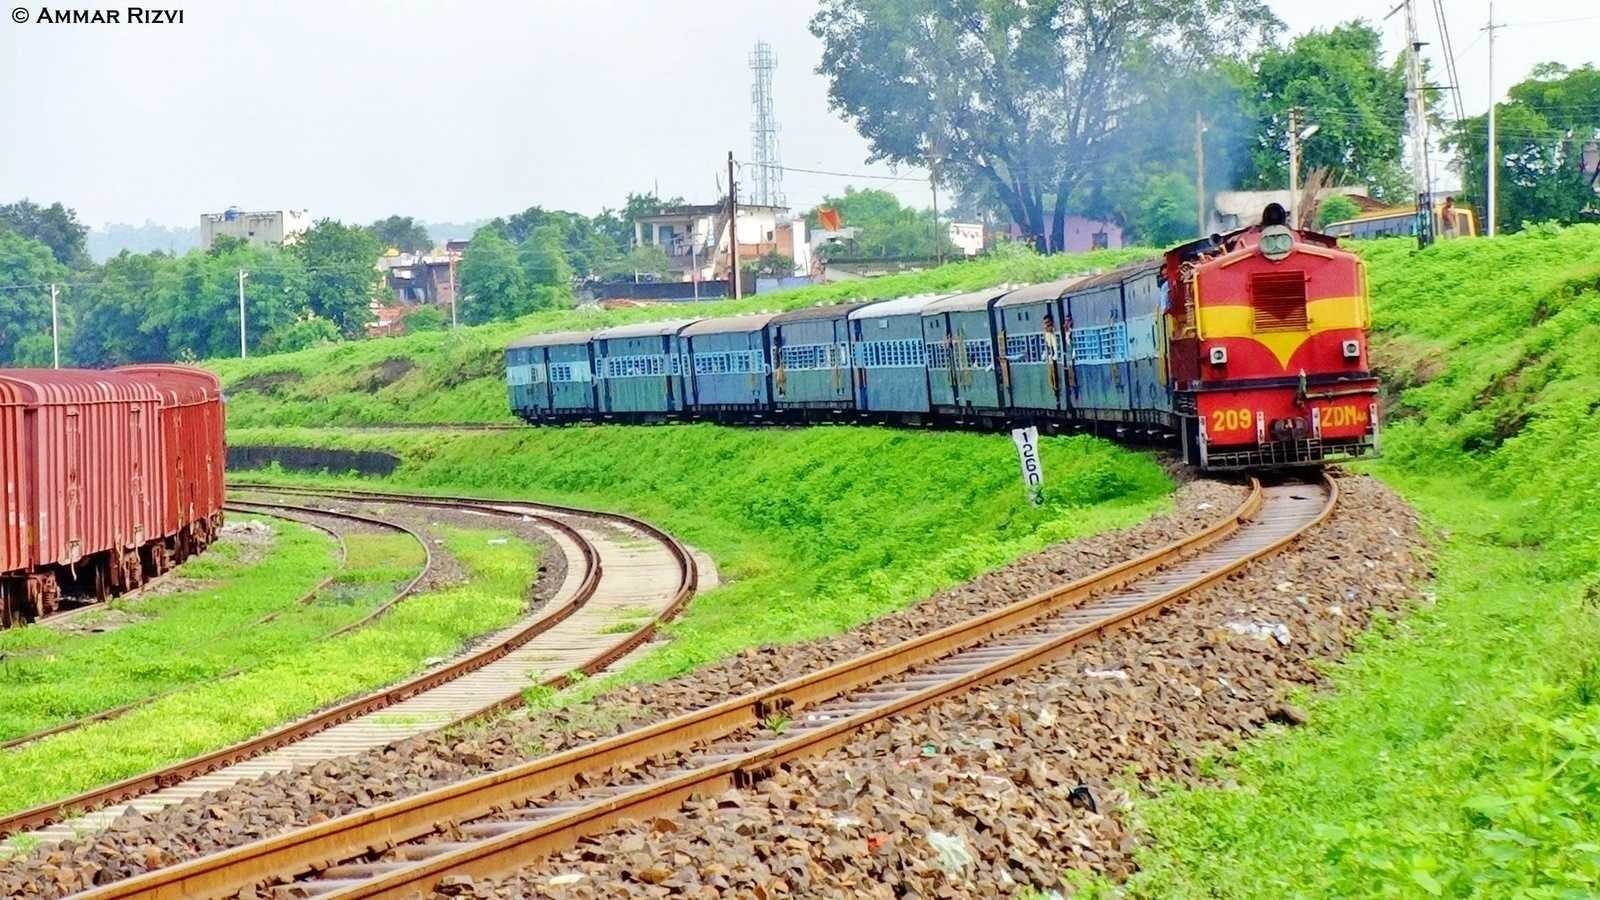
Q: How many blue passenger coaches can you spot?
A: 8